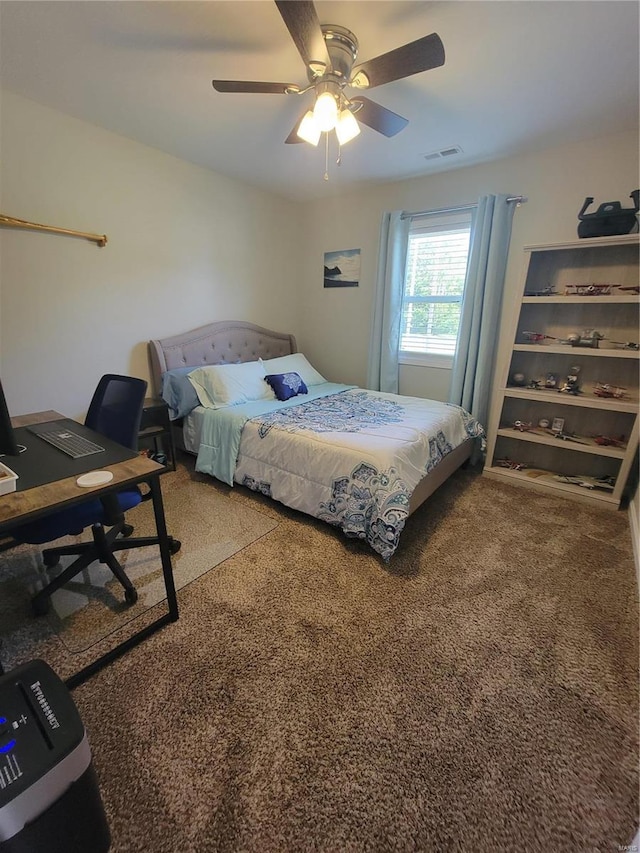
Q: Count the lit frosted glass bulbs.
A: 3